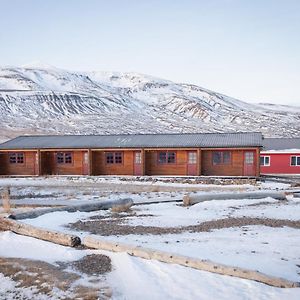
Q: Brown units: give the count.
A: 5